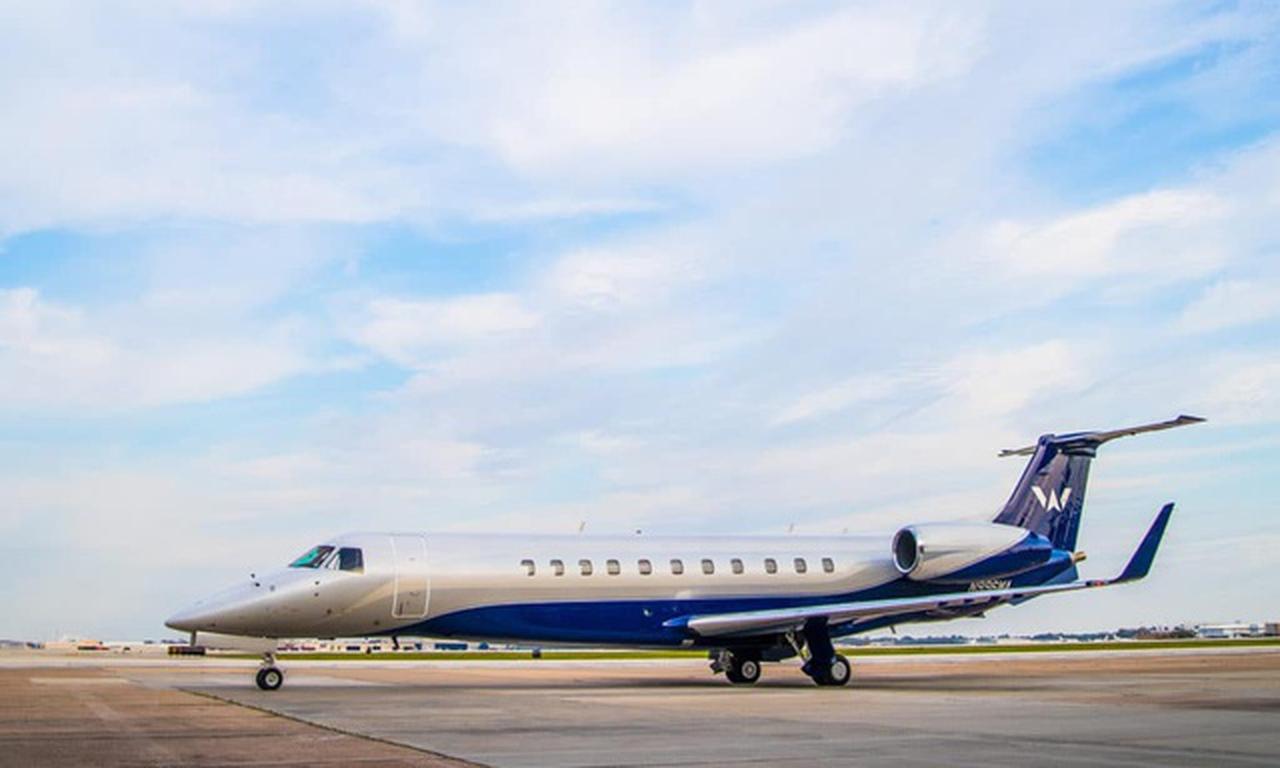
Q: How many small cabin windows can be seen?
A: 11